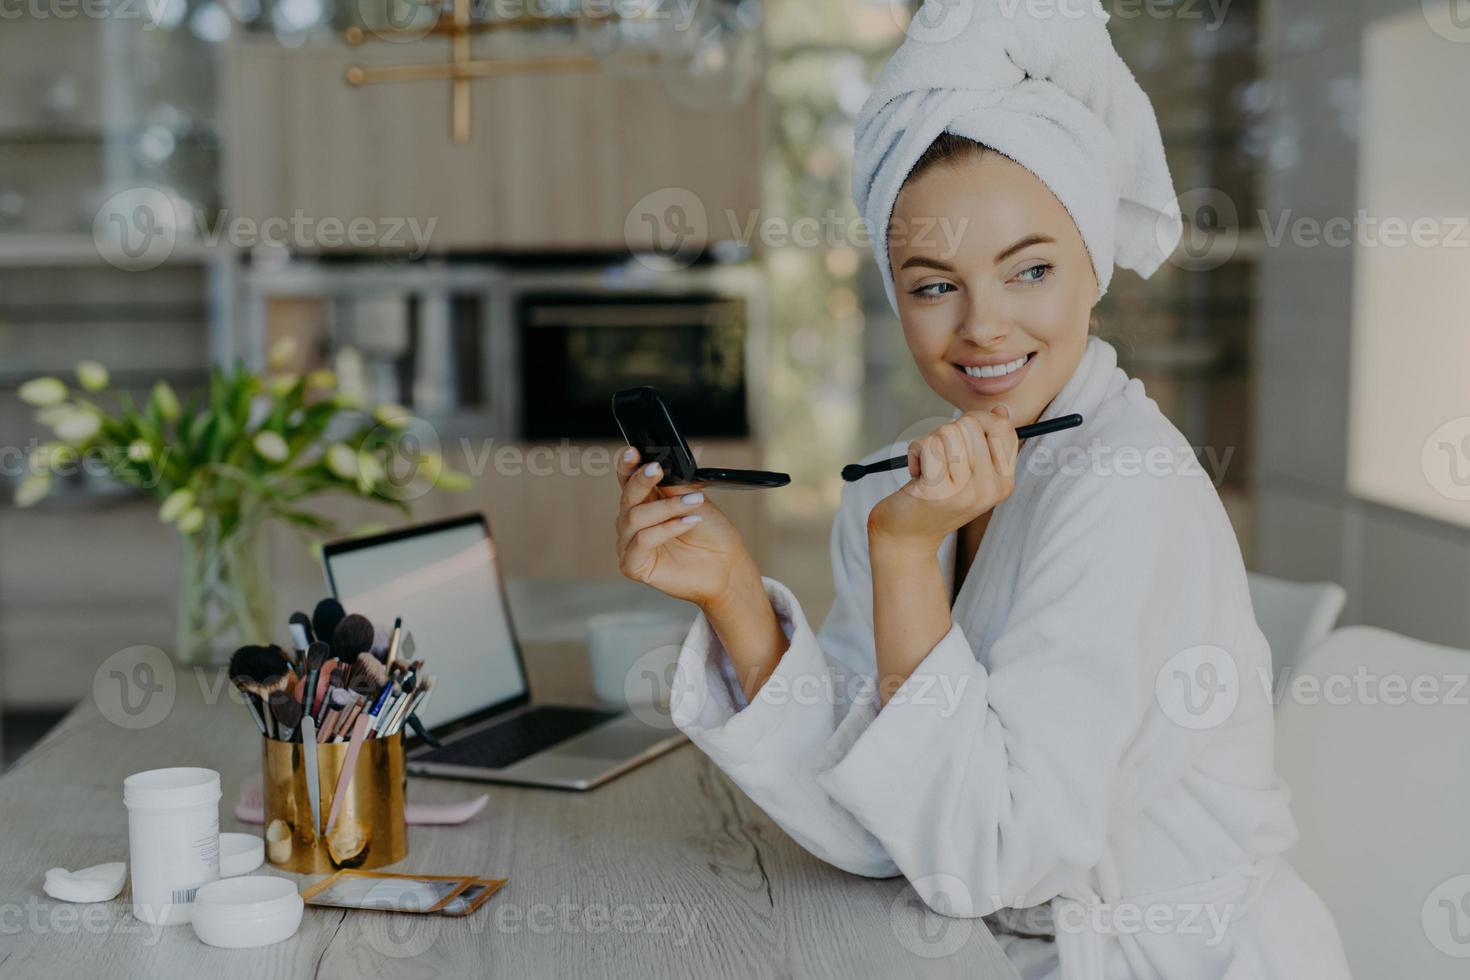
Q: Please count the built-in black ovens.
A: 1